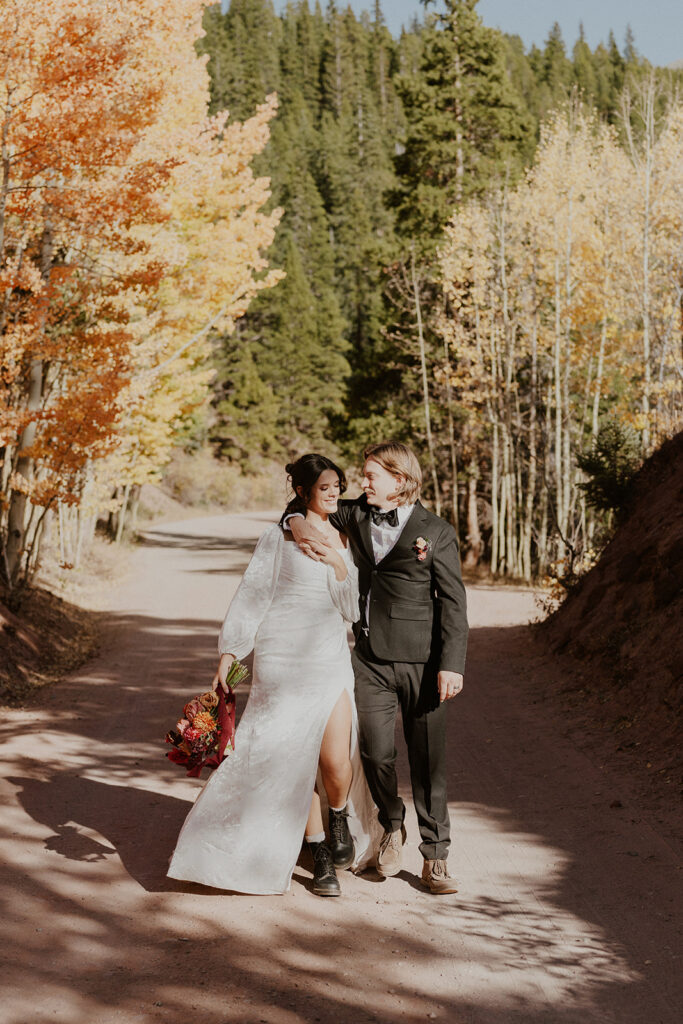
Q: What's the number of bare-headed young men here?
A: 1